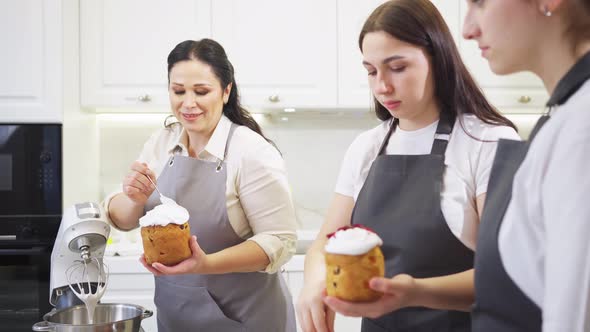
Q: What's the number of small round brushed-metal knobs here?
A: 3